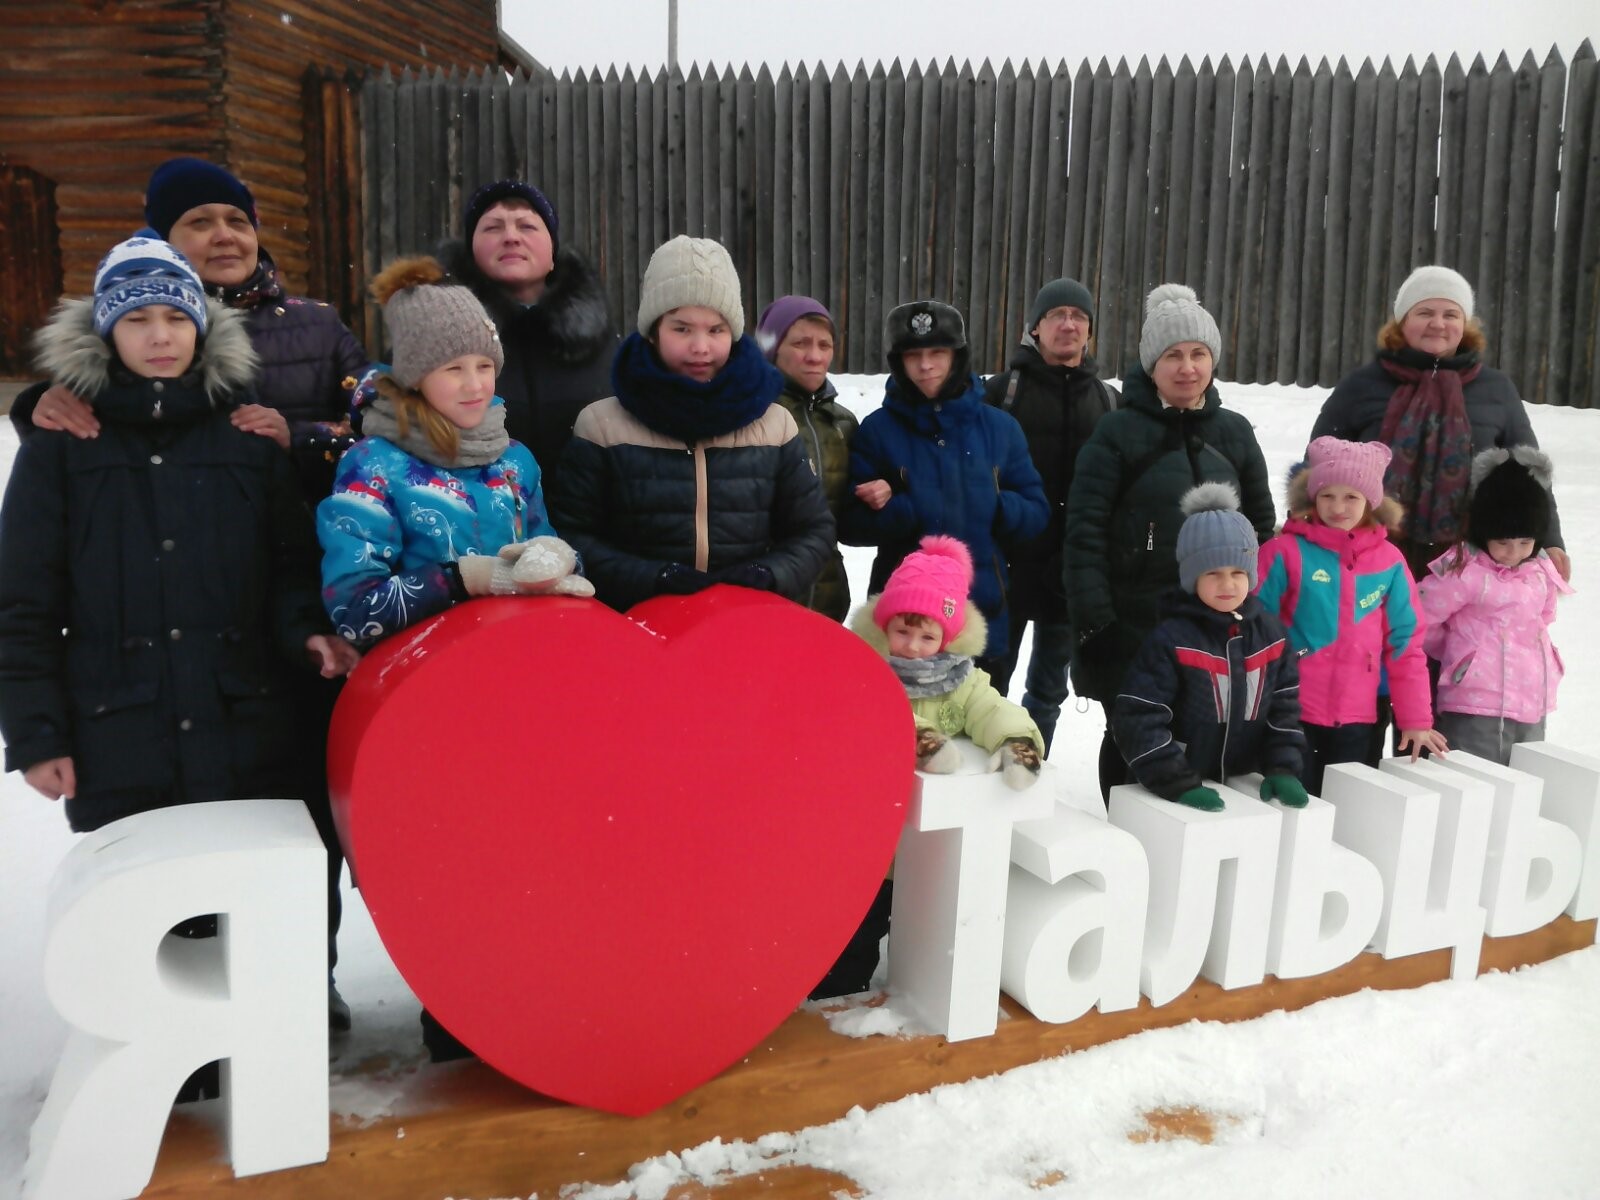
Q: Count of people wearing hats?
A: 14